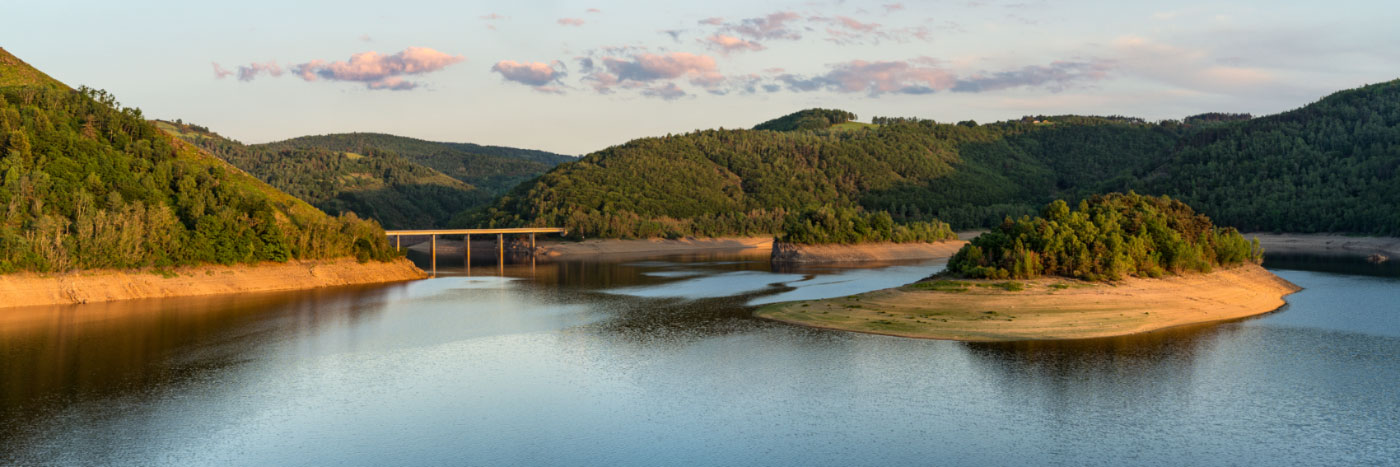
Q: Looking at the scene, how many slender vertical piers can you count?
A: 5